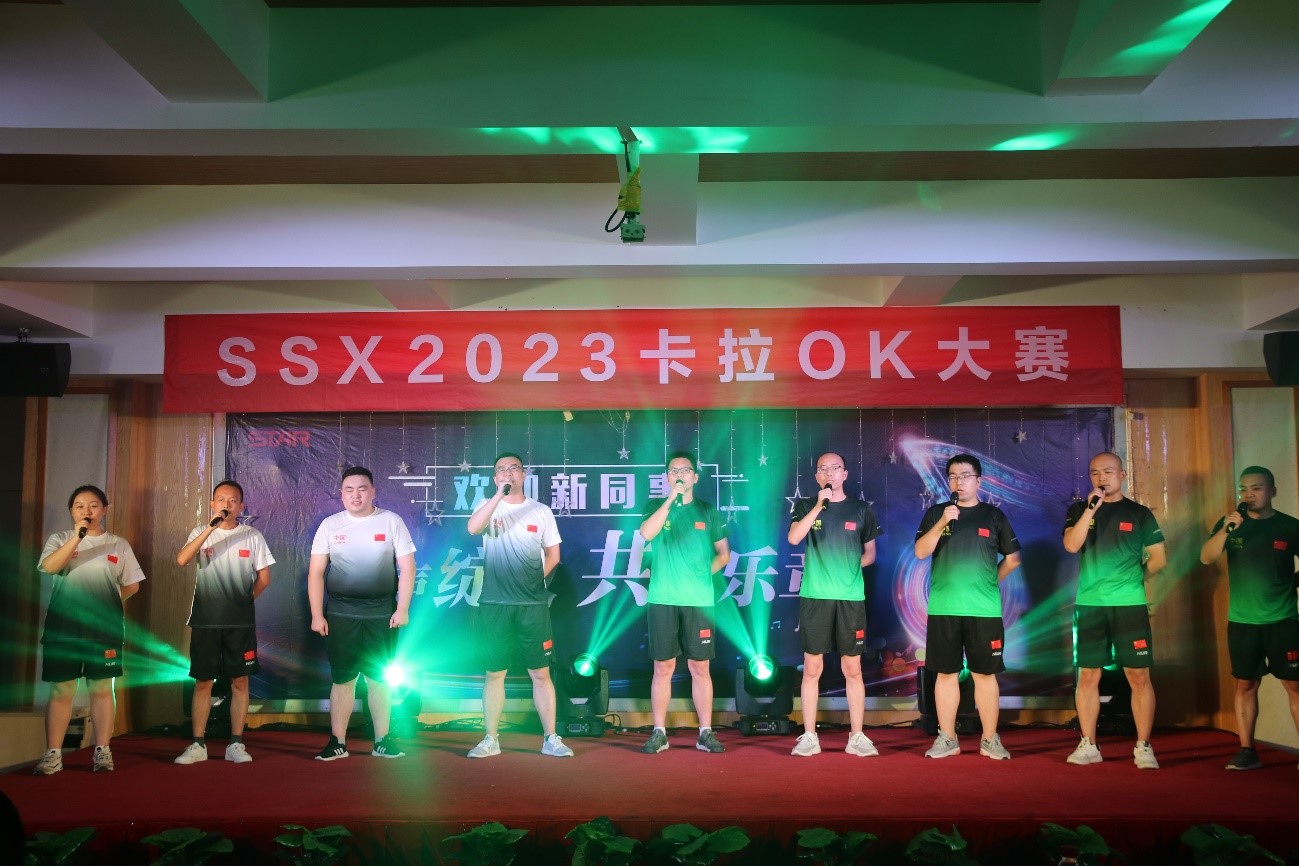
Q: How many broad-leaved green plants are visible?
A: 10